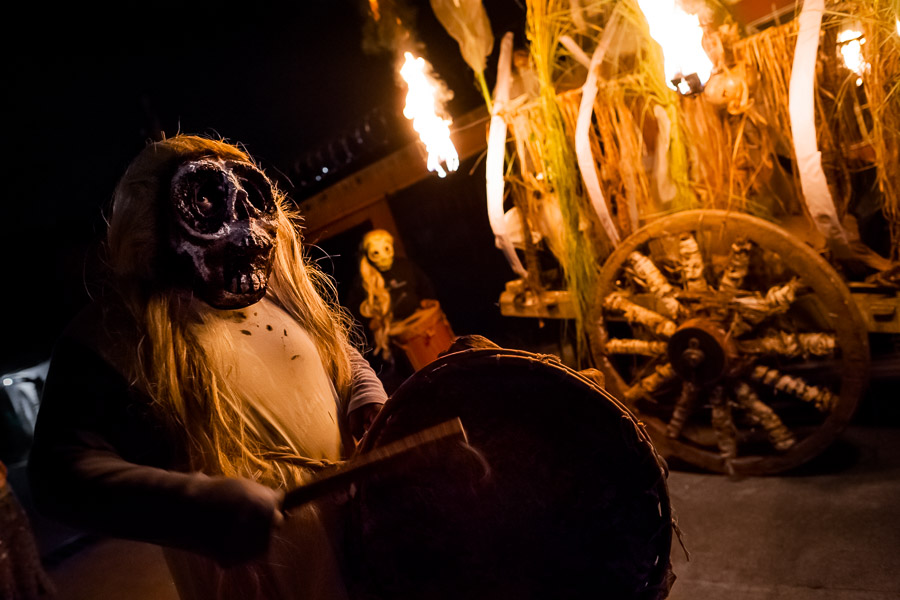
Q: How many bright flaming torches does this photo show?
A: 3